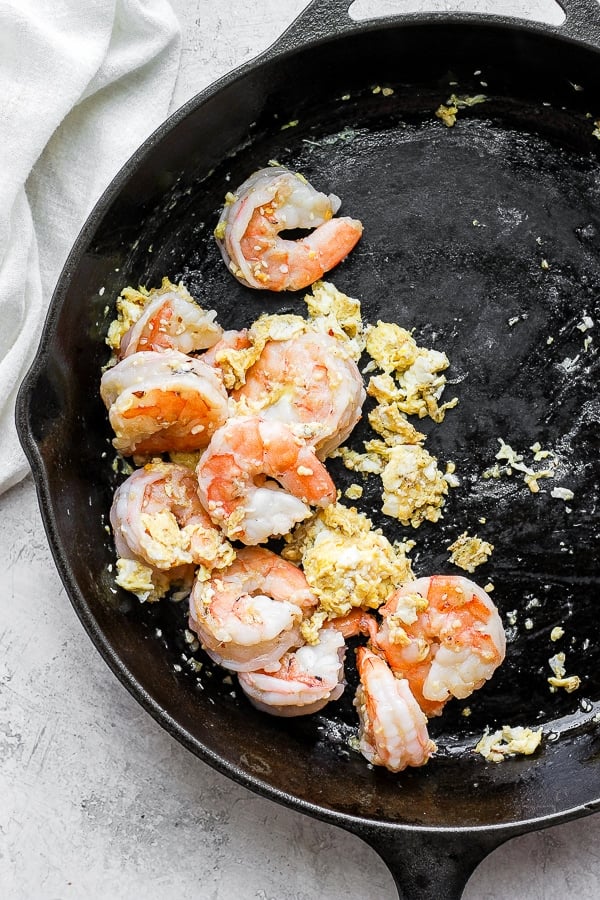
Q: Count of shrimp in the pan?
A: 10